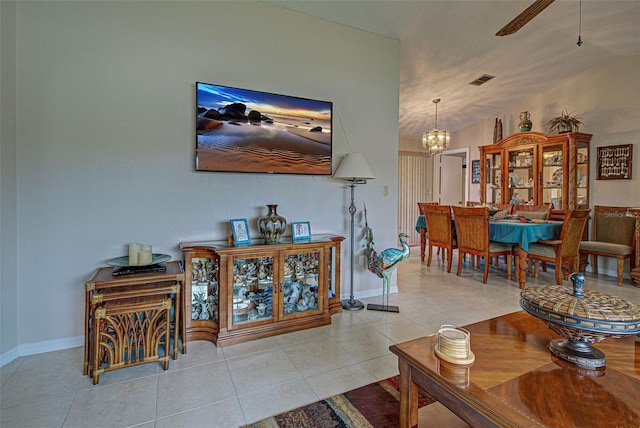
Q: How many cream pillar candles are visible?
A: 3